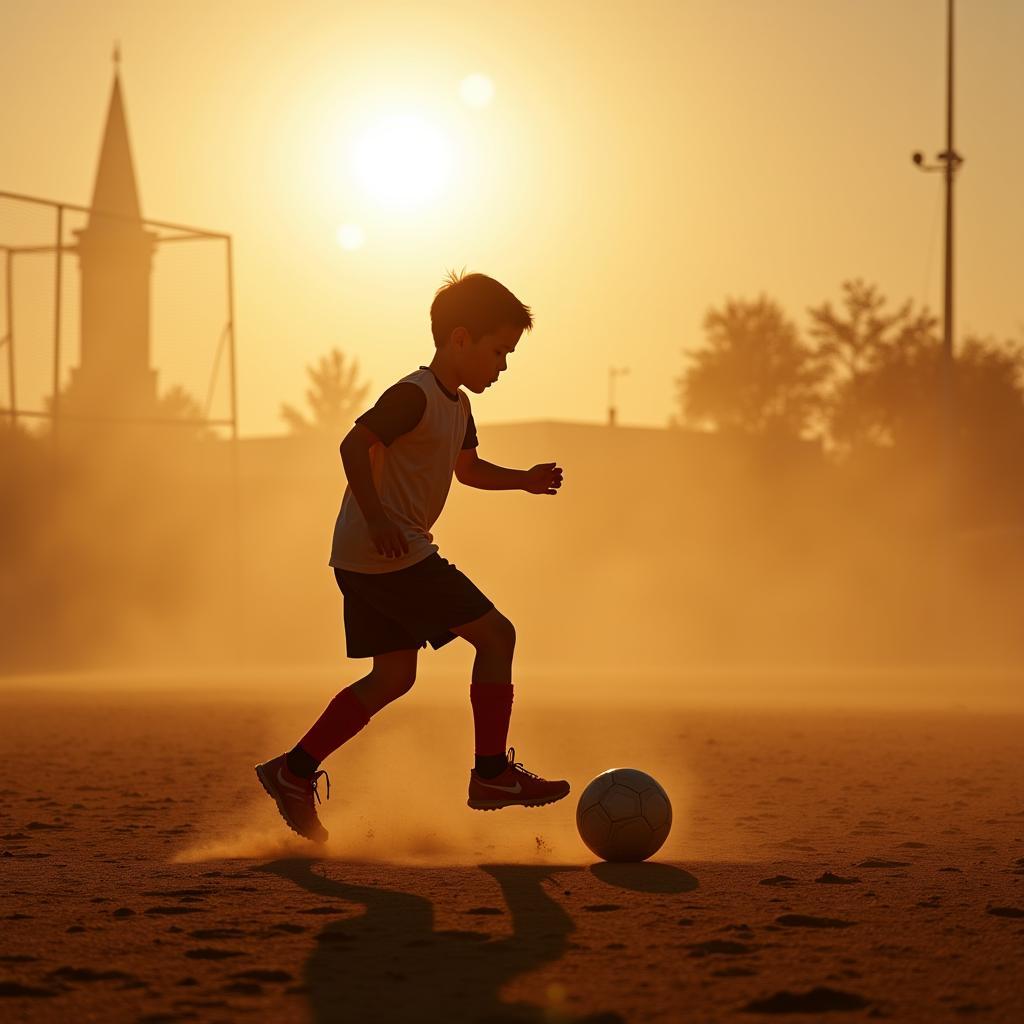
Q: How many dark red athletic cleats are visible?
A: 2